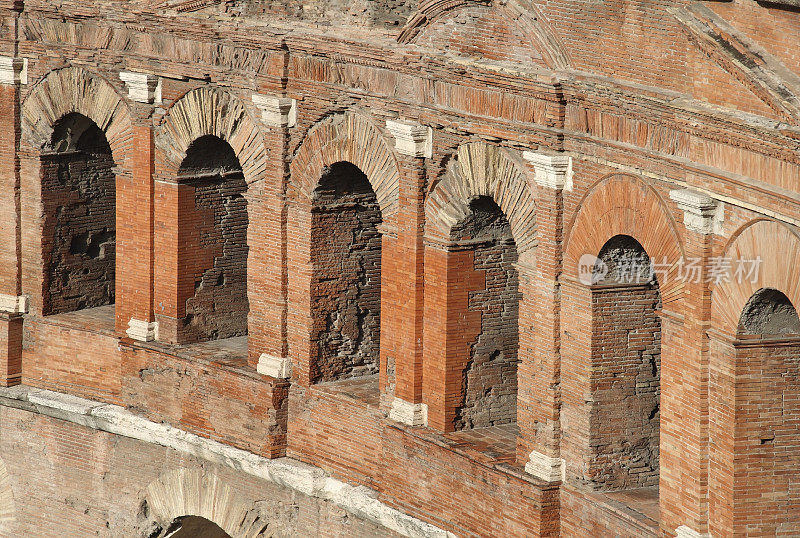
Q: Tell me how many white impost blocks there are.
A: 6